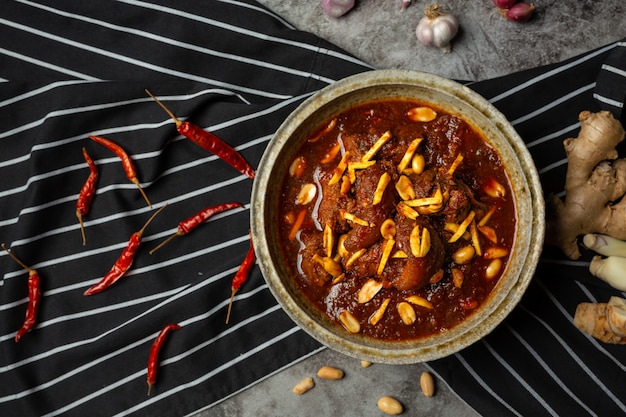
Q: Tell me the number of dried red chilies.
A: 8